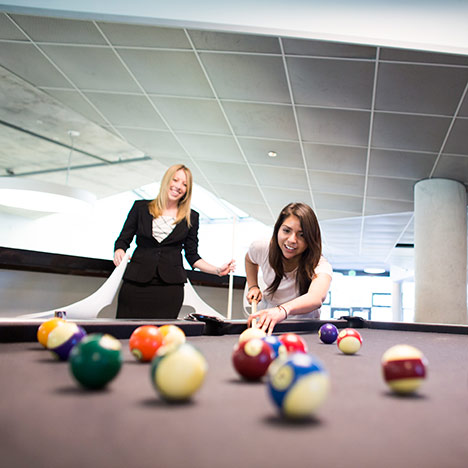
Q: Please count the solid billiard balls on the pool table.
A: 7